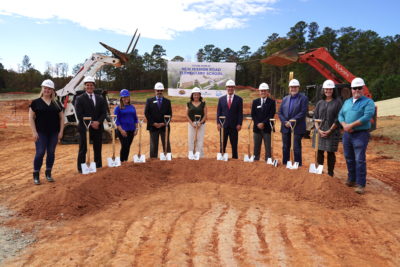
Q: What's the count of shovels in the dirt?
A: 10